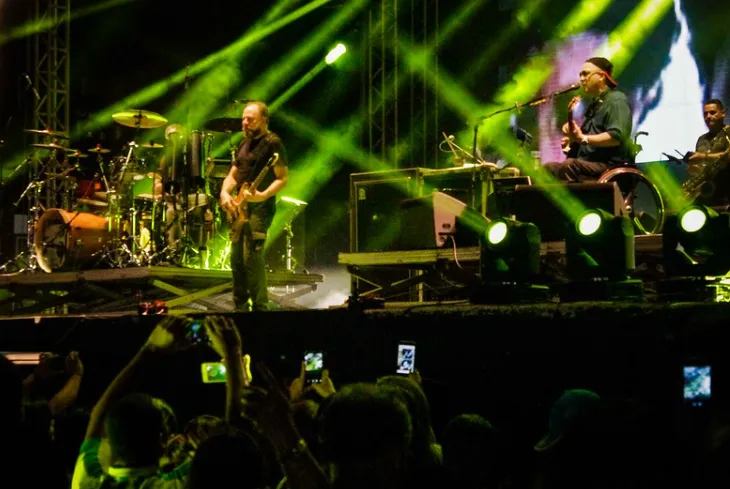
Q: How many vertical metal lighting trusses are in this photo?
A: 3